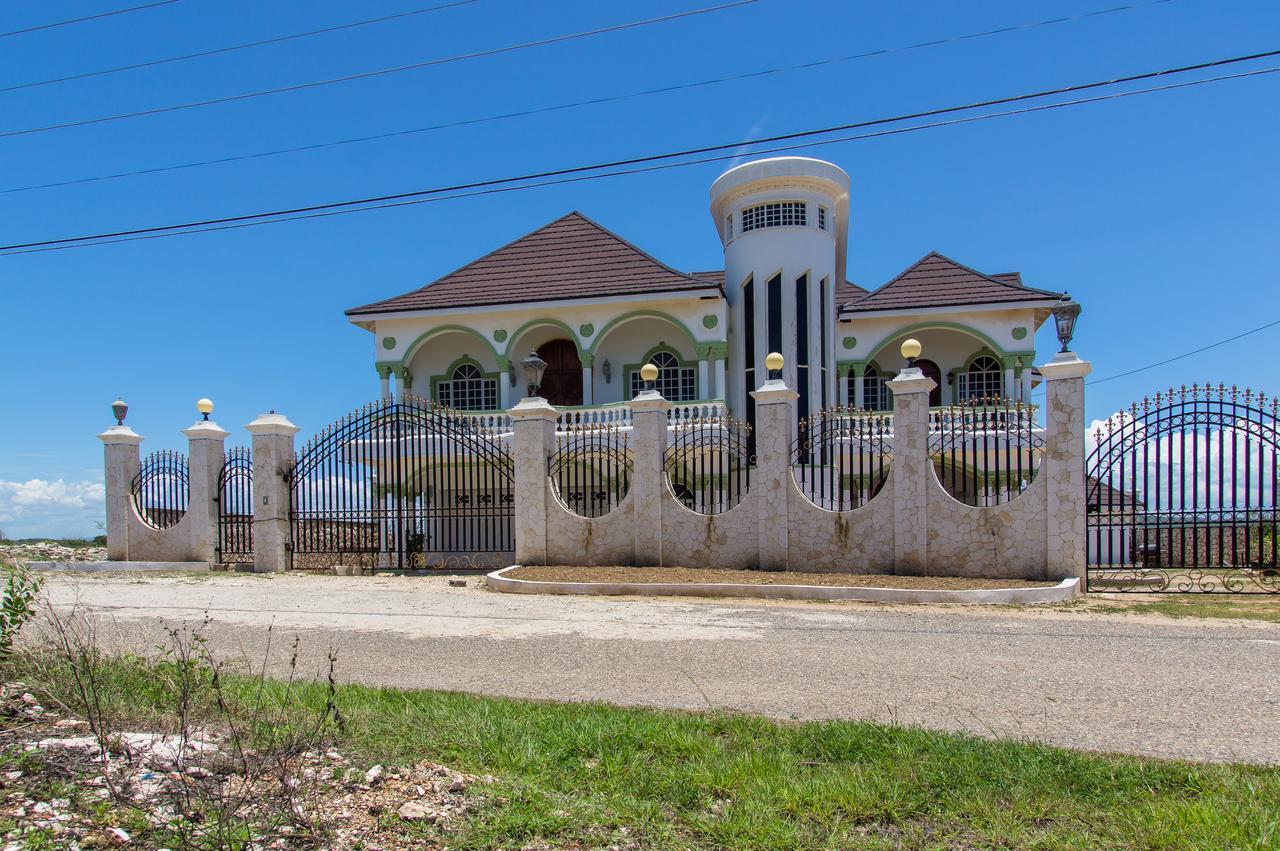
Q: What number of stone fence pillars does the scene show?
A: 8